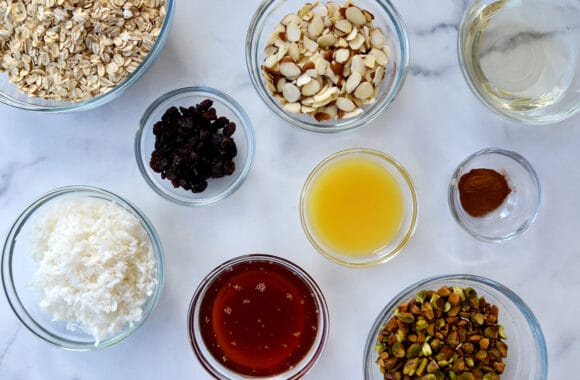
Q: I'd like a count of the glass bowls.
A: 9